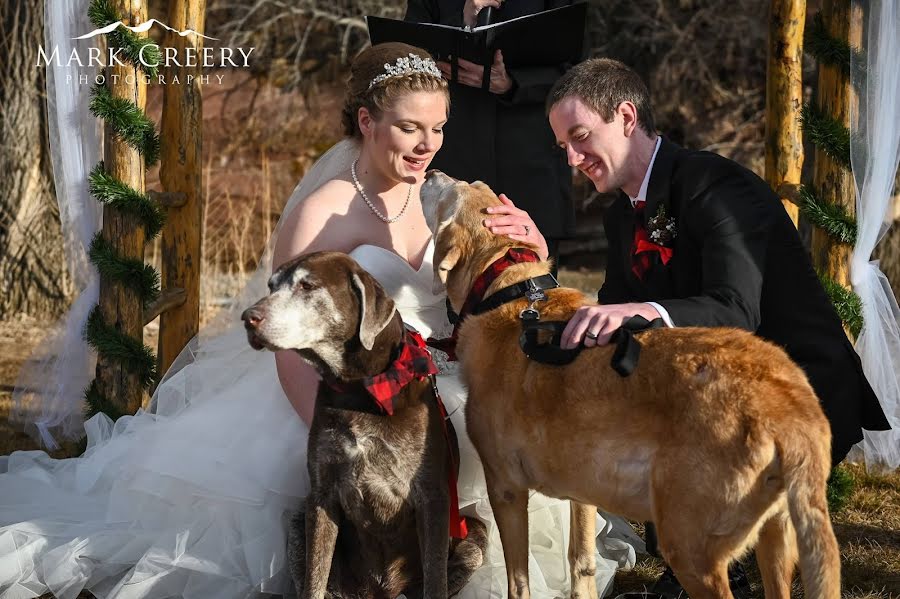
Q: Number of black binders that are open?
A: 1